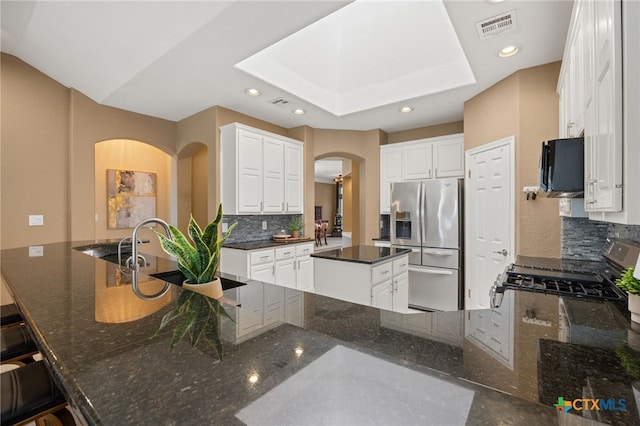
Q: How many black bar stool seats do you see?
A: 3